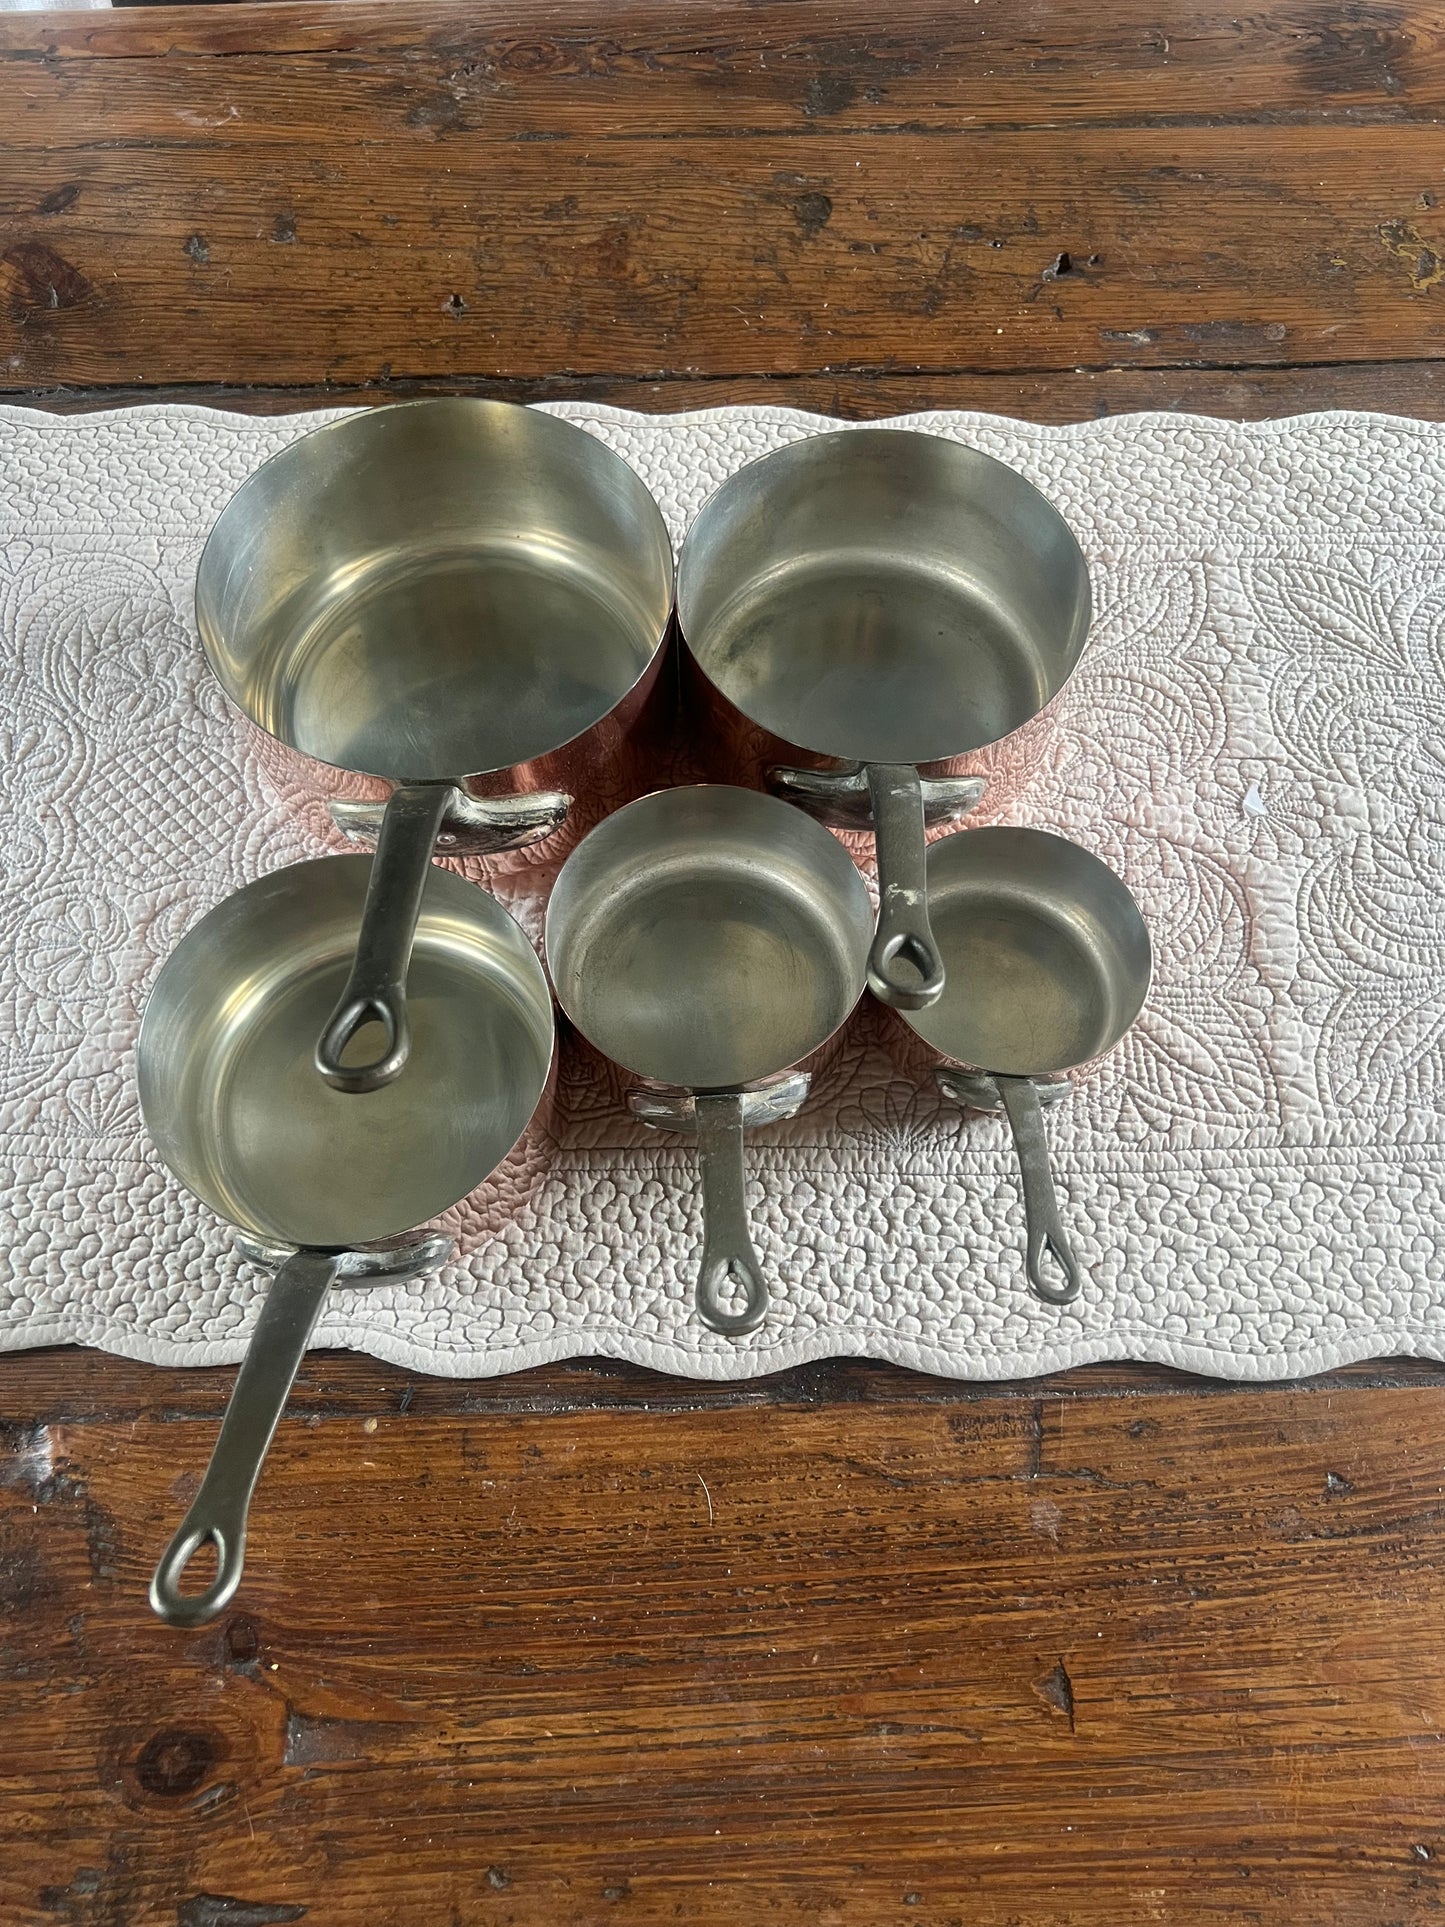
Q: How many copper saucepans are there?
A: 5